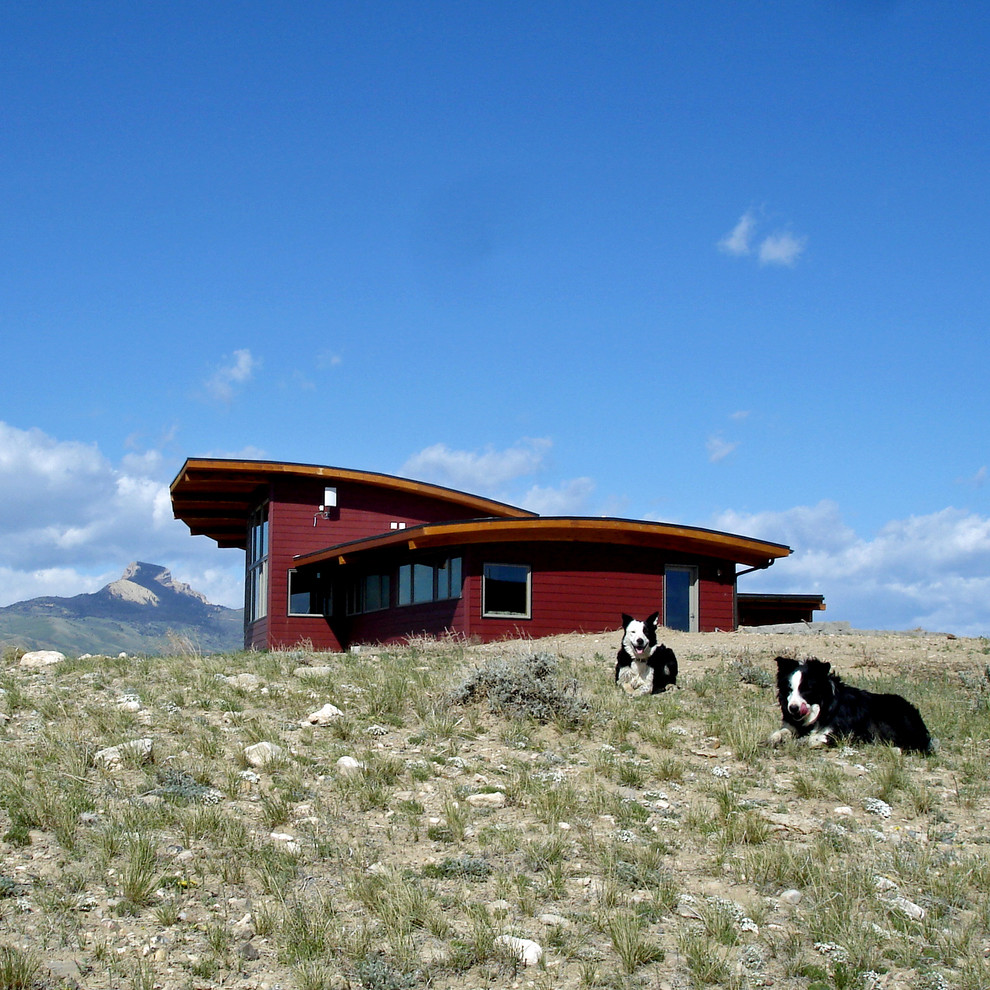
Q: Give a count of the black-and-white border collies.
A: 2